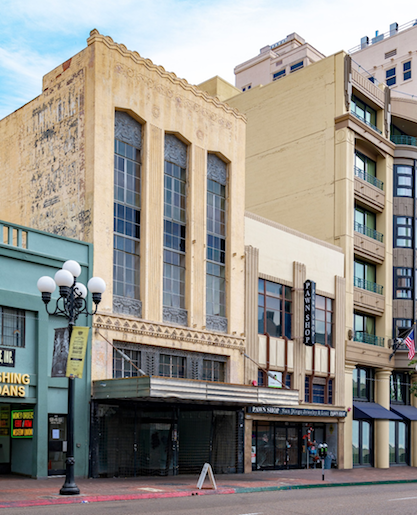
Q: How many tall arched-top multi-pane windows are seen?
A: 3